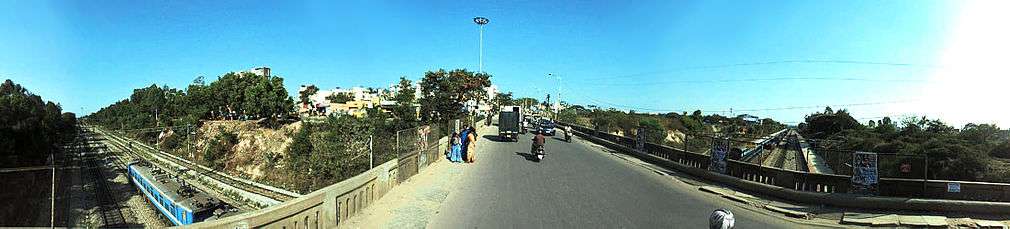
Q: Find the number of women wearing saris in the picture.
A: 2